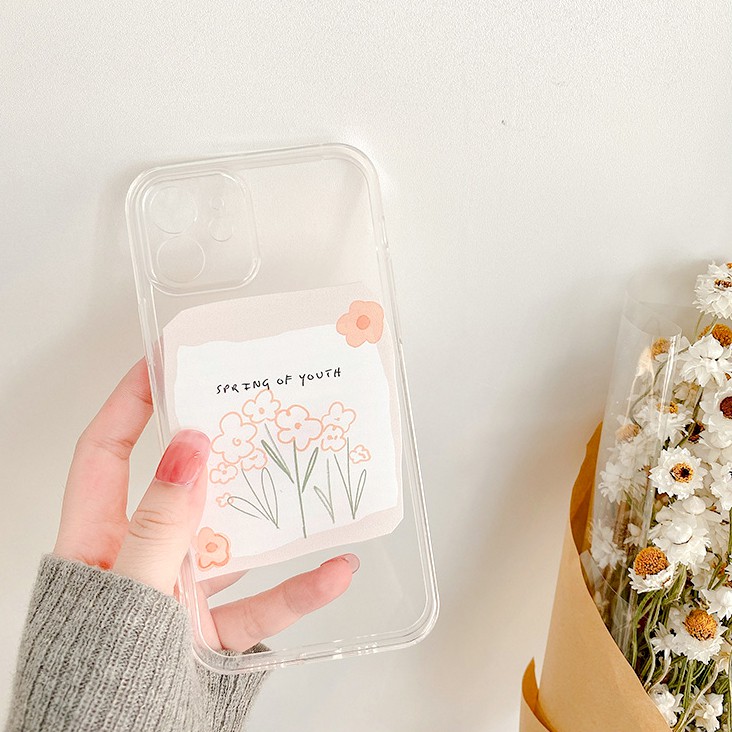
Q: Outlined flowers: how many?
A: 9